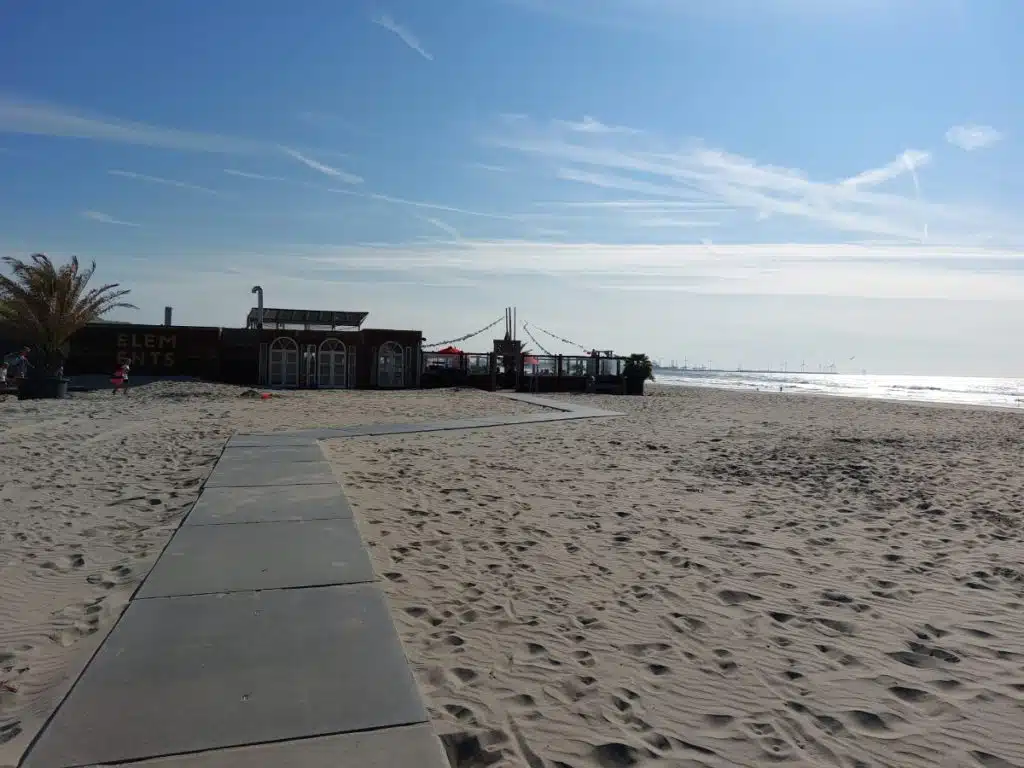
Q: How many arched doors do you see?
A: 3